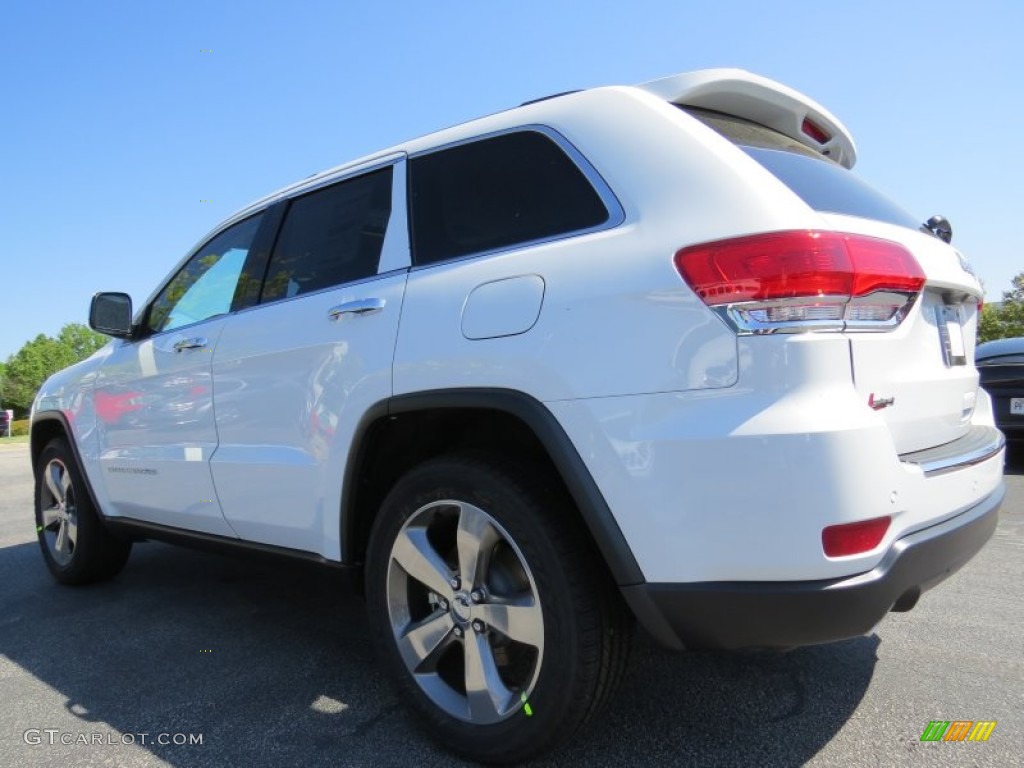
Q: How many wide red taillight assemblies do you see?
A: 1